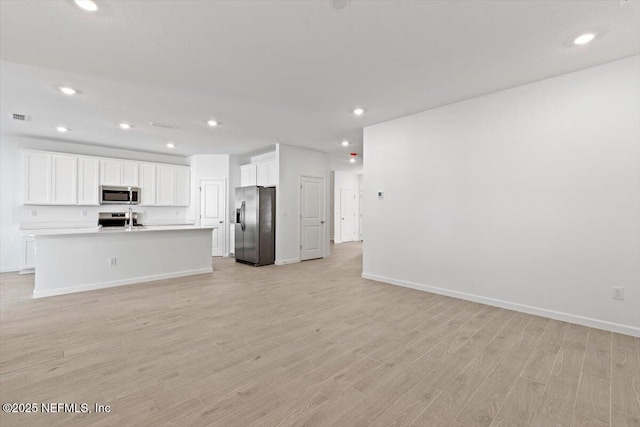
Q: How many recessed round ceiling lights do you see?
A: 10